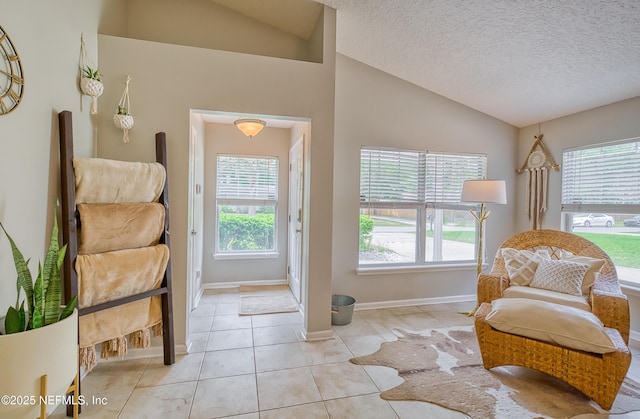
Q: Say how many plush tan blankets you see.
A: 3